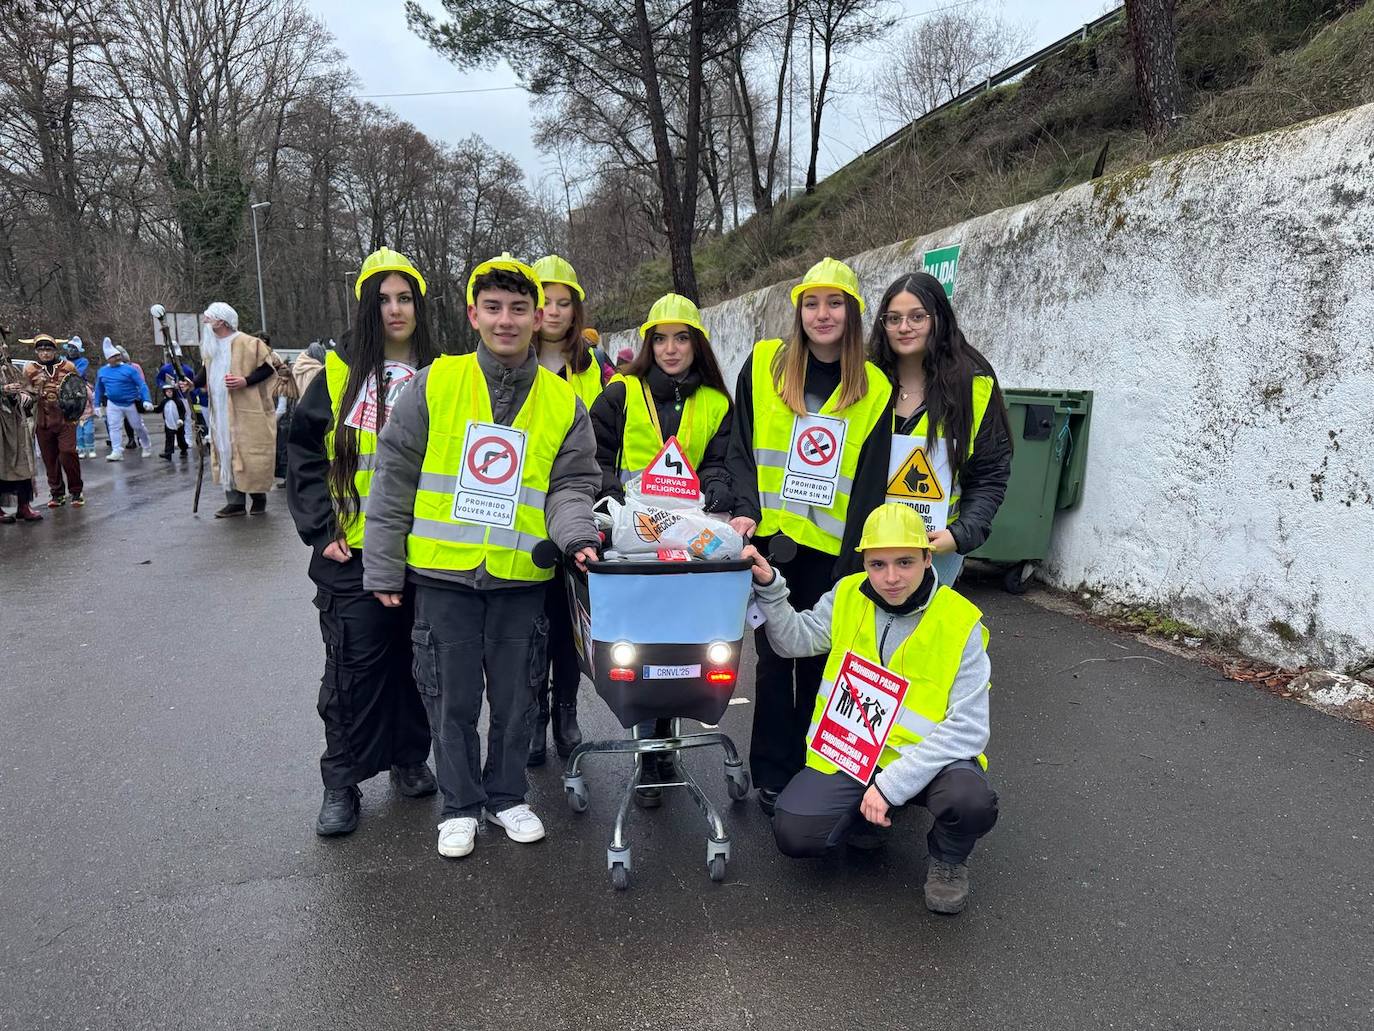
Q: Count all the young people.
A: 7